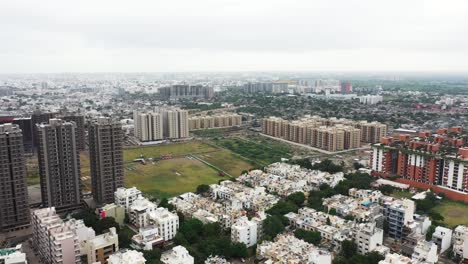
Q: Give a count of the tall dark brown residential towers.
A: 3